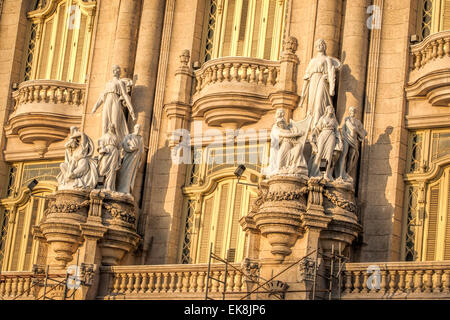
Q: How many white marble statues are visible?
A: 8